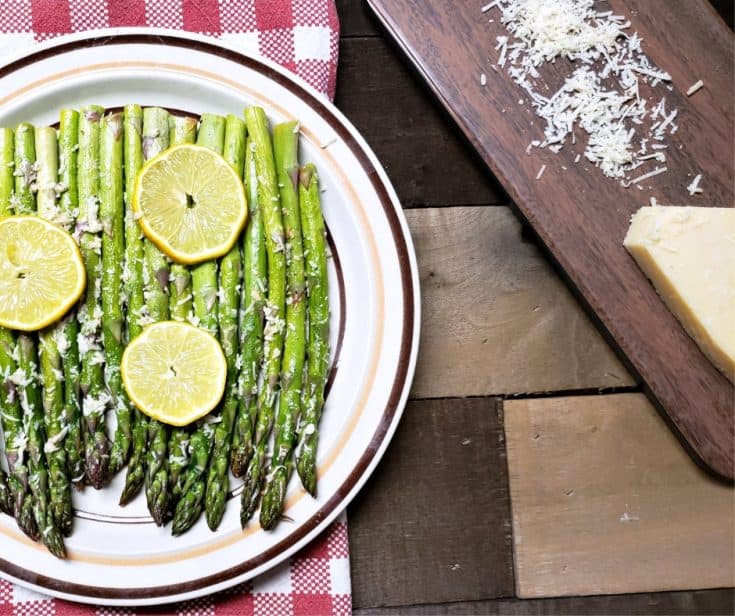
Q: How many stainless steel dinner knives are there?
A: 0